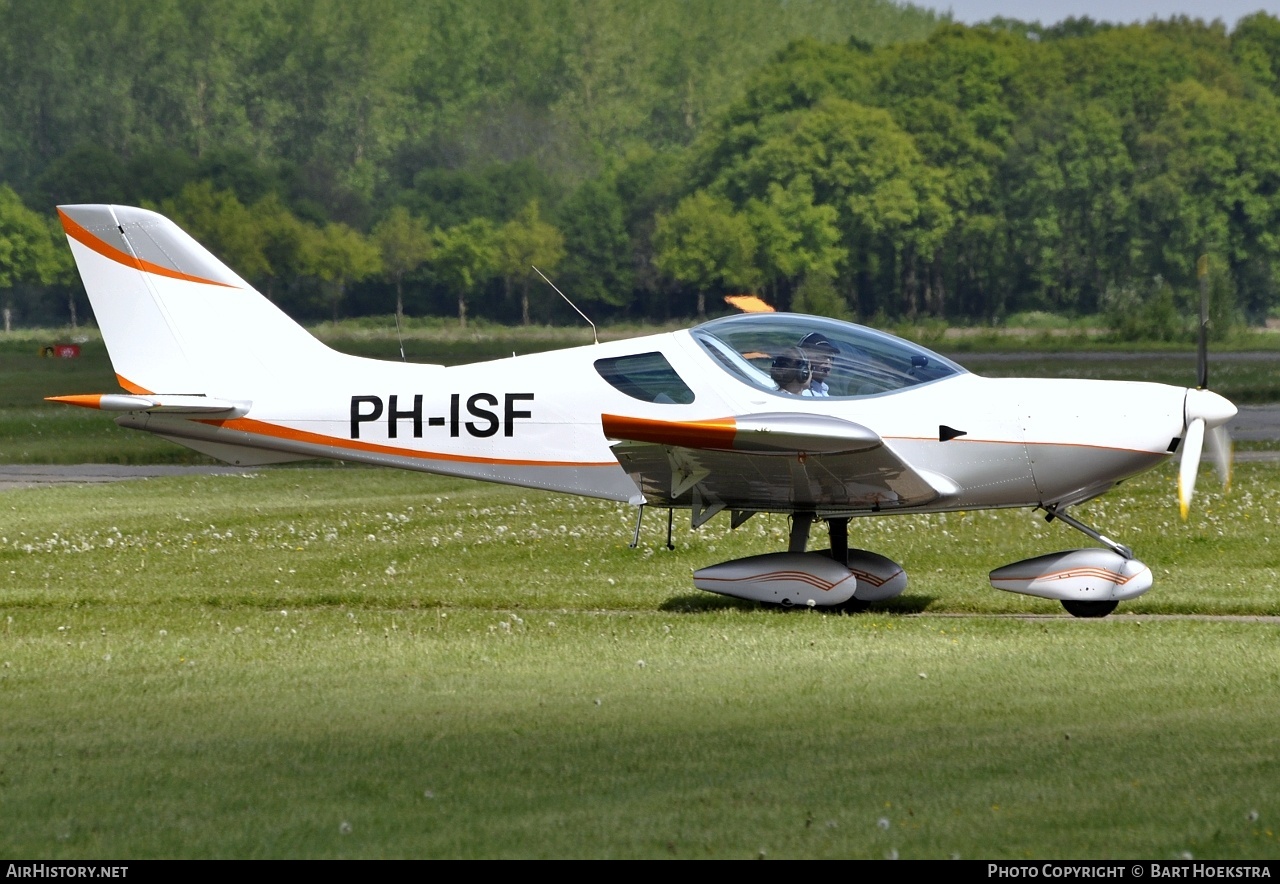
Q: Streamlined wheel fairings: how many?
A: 3